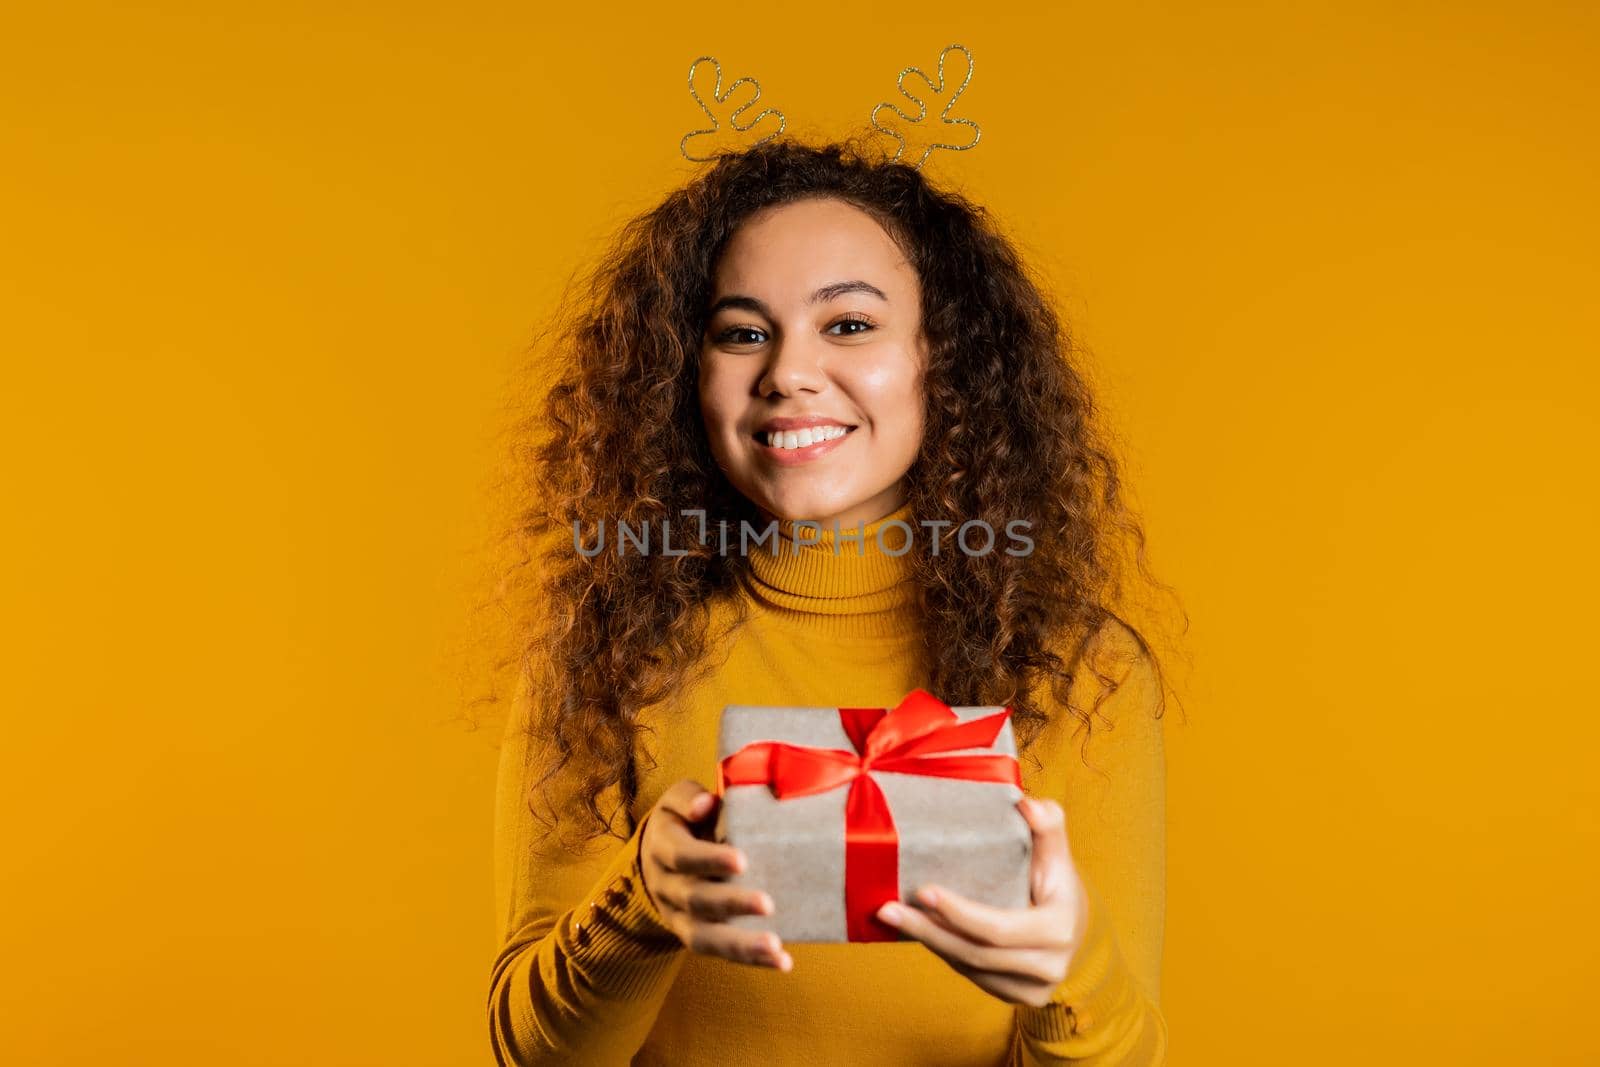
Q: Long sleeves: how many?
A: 2